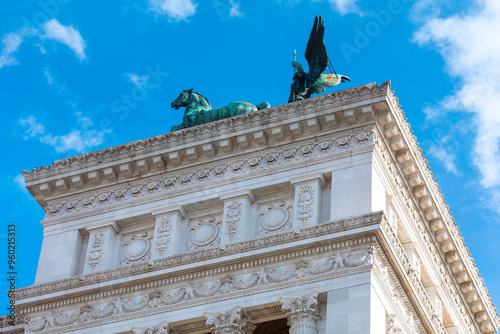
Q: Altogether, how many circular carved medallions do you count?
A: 3